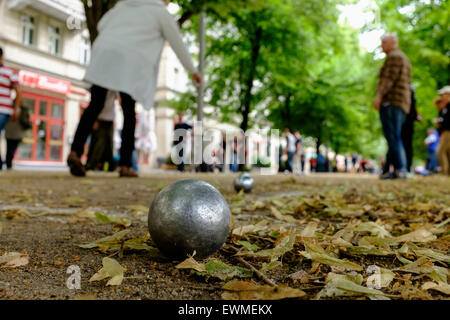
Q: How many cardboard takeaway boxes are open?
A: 0